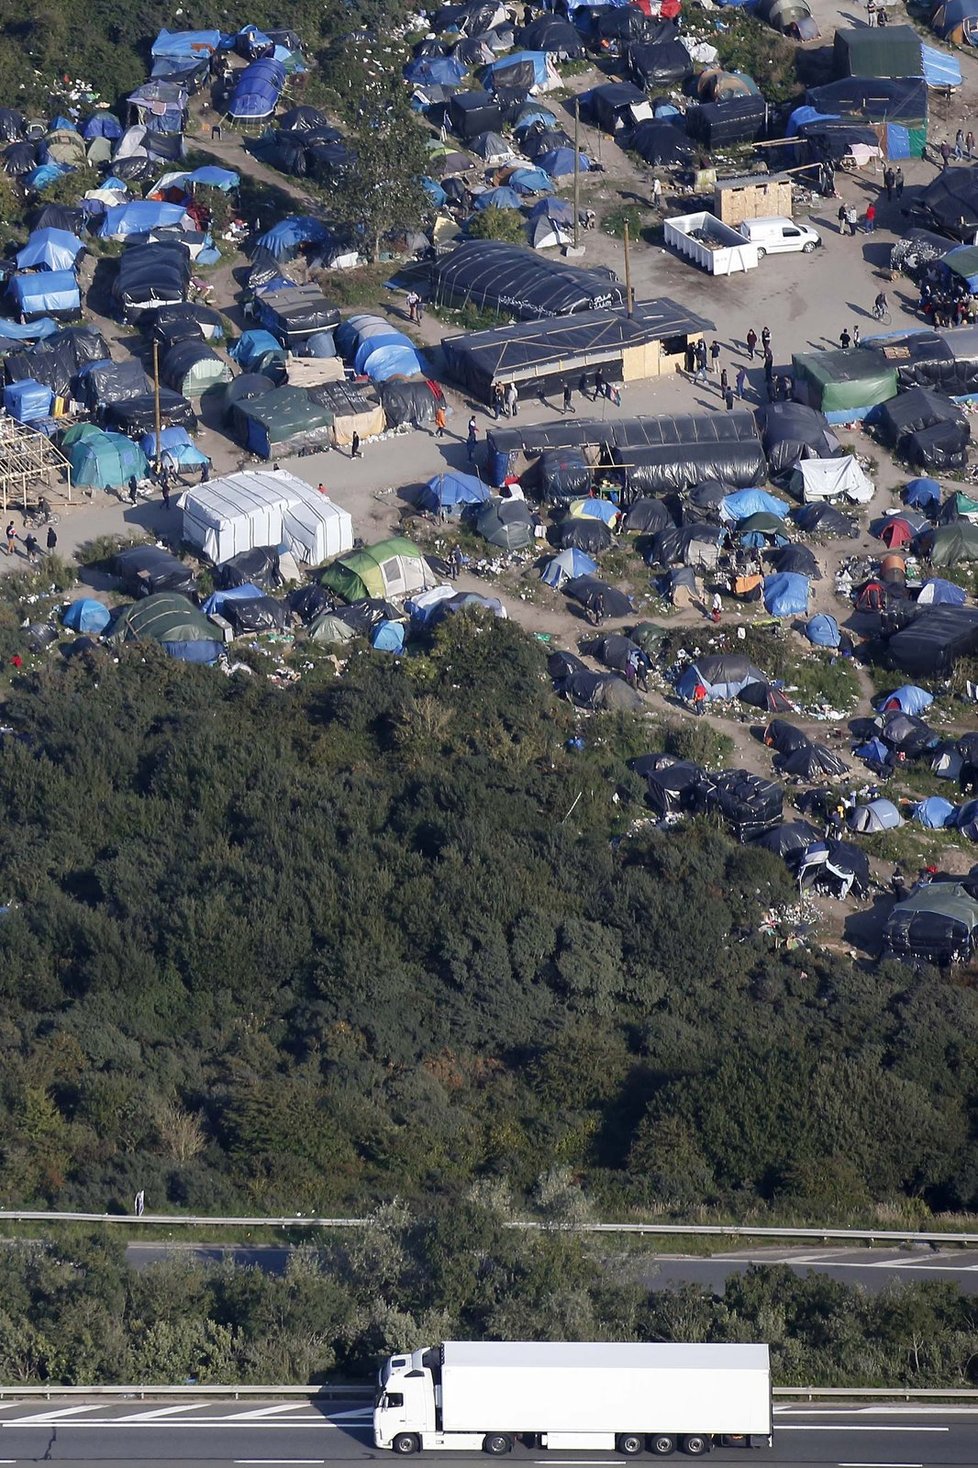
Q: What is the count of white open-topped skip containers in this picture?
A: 1